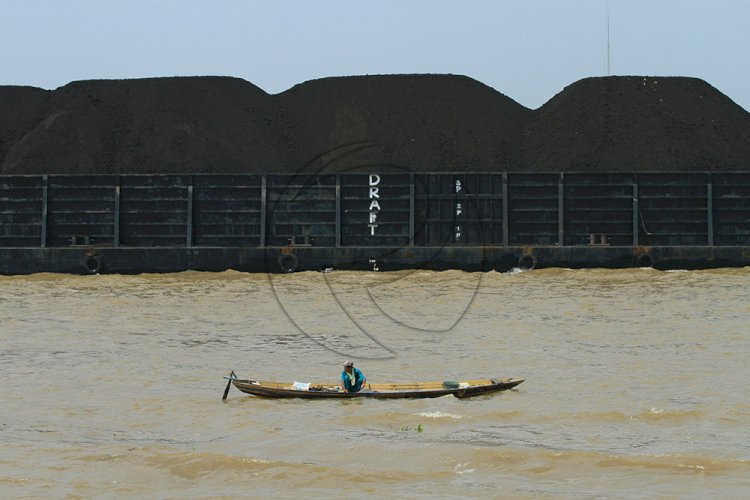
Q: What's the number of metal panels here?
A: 11